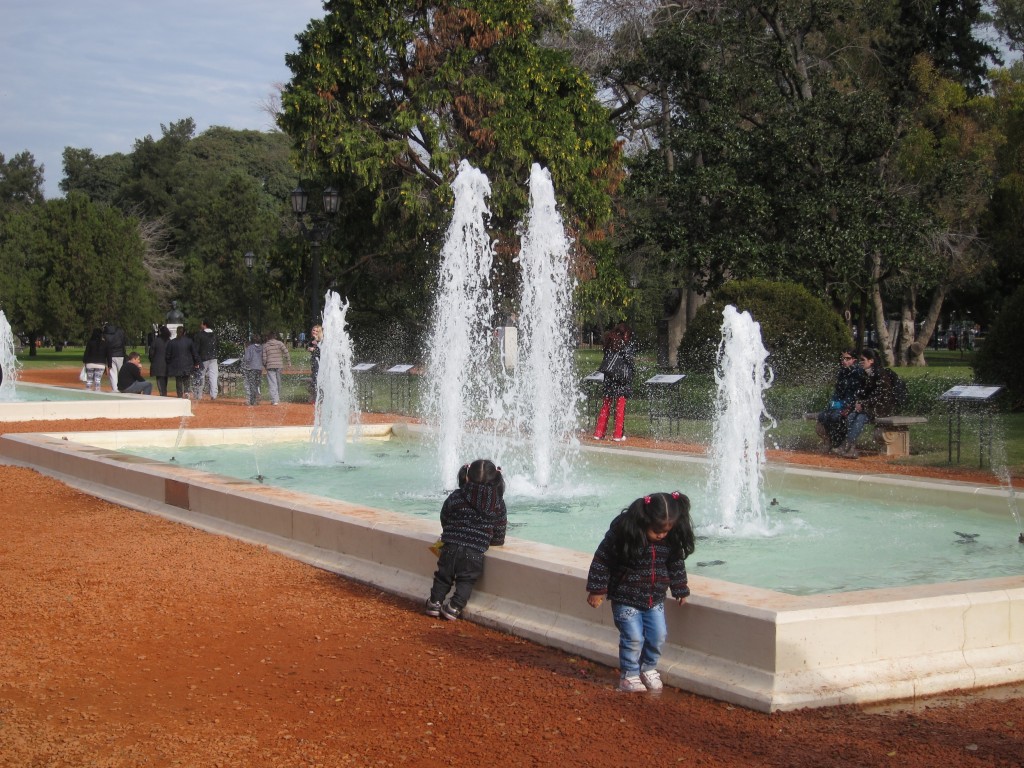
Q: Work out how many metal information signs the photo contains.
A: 6